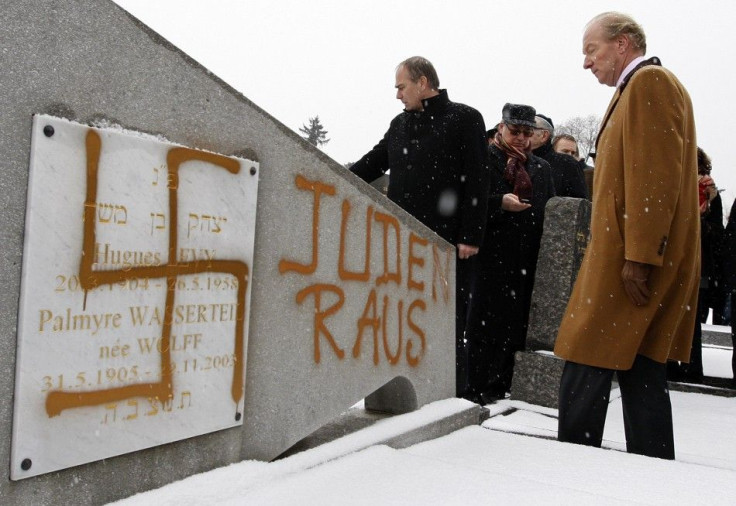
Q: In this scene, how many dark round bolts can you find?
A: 4